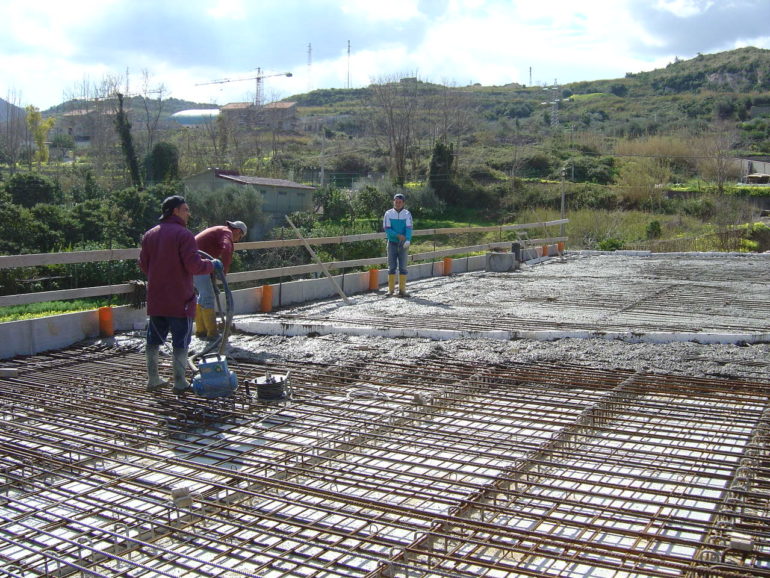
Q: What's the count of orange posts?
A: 6